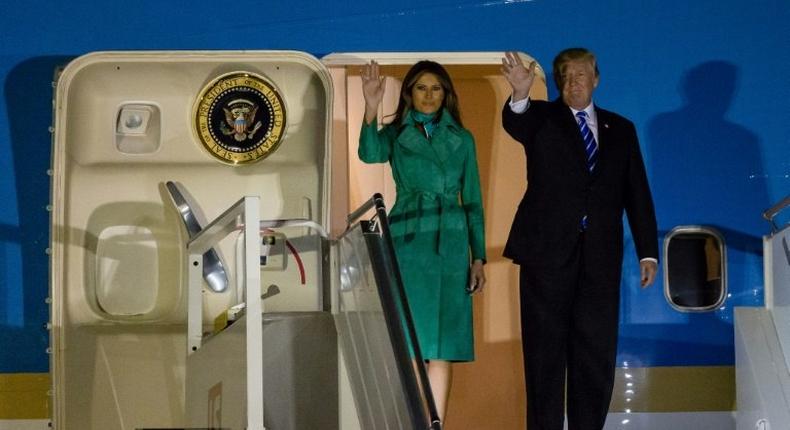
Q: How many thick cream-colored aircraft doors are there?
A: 1